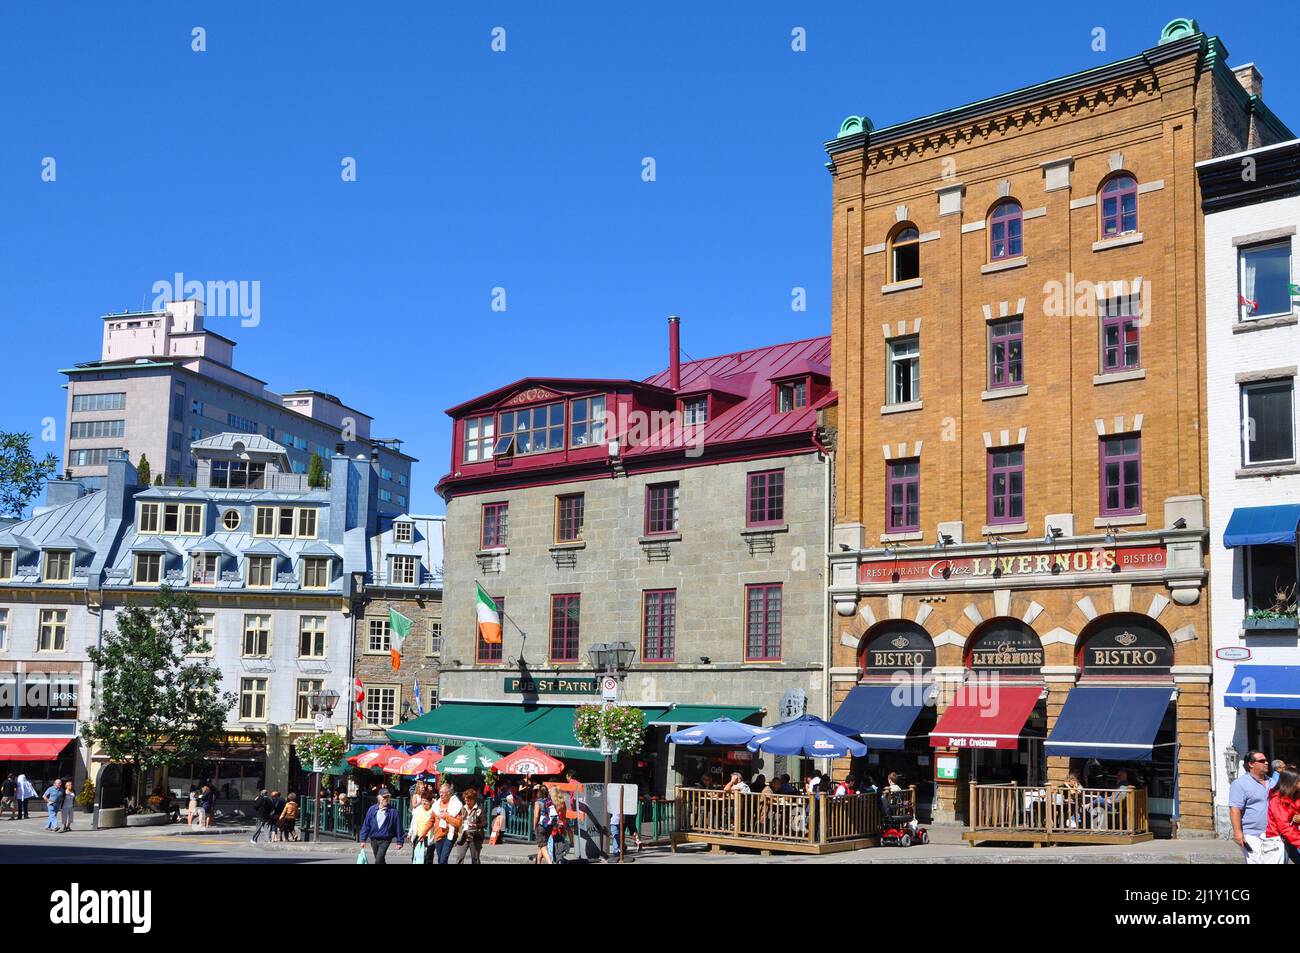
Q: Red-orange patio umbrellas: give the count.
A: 3